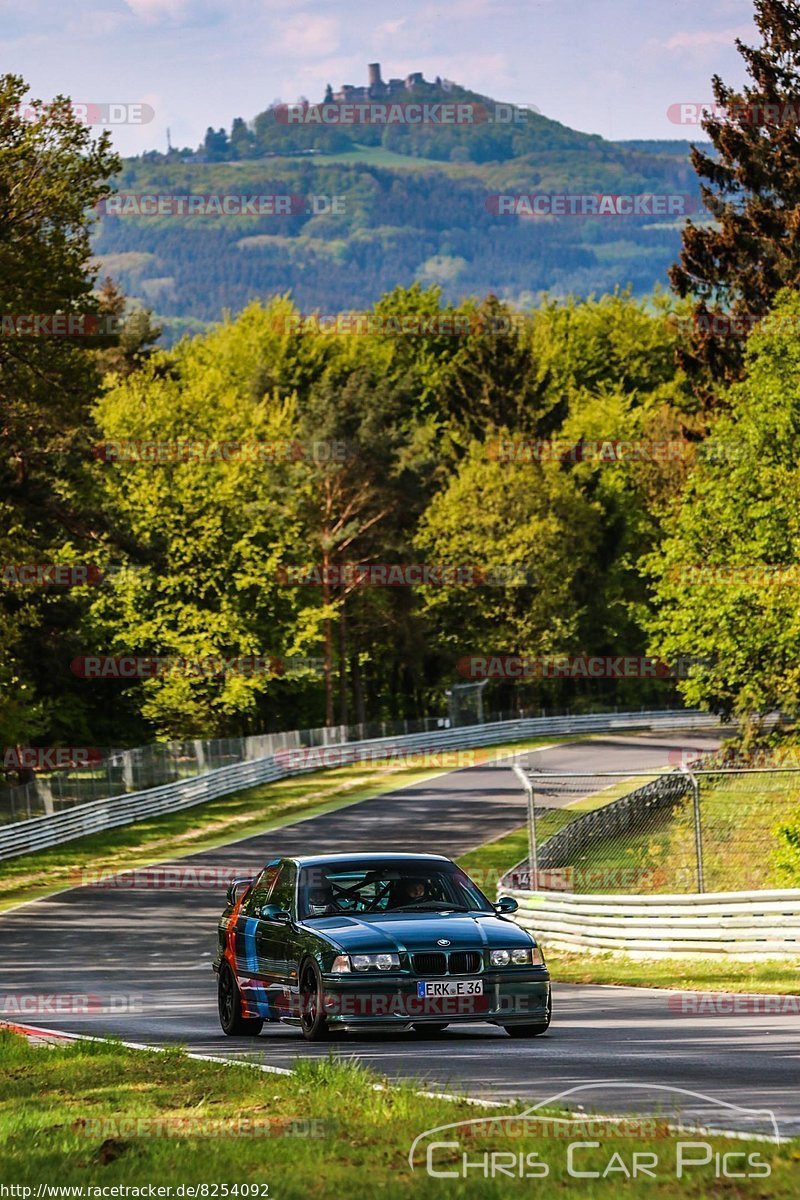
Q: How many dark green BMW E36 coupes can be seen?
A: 1